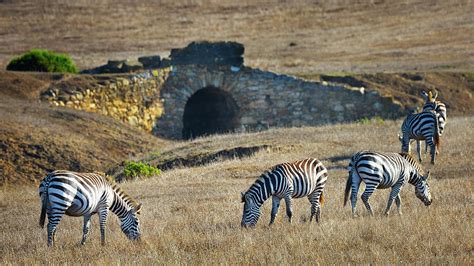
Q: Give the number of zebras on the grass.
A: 5